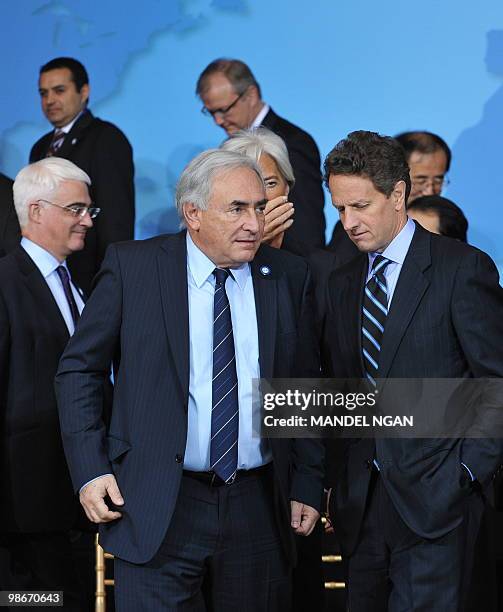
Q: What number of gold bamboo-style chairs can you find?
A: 2